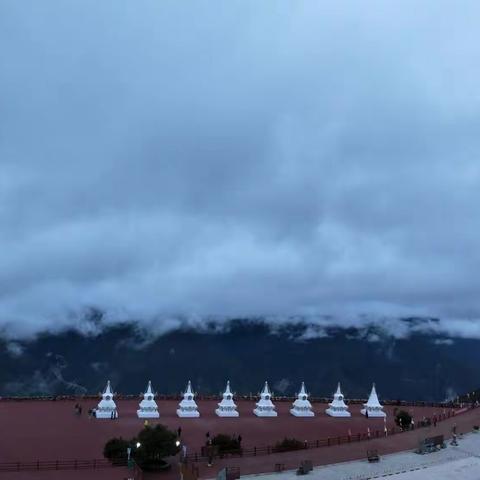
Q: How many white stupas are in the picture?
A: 8